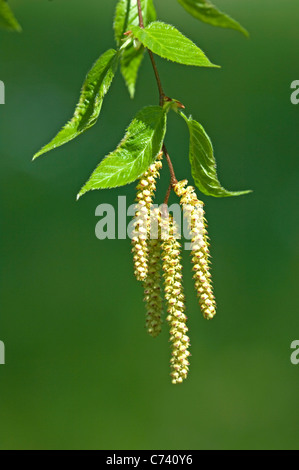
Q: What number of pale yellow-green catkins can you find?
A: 4